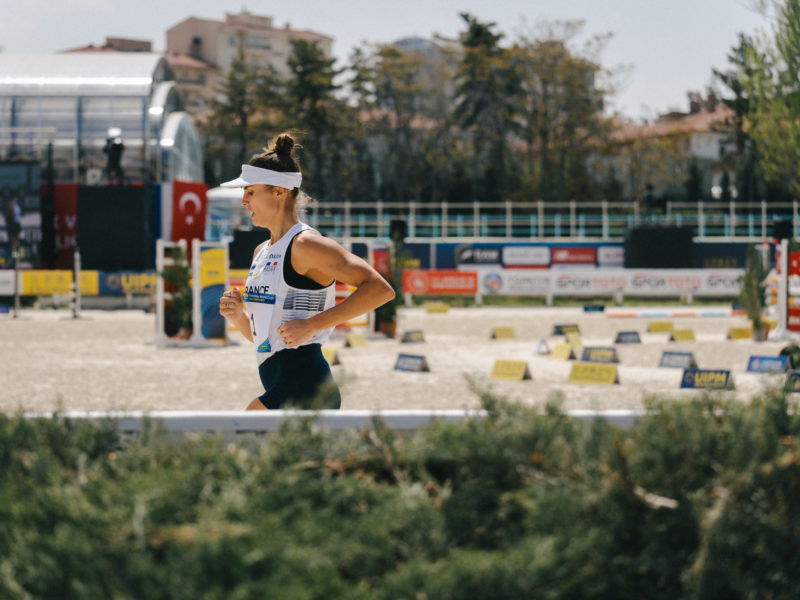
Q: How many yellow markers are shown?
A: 11